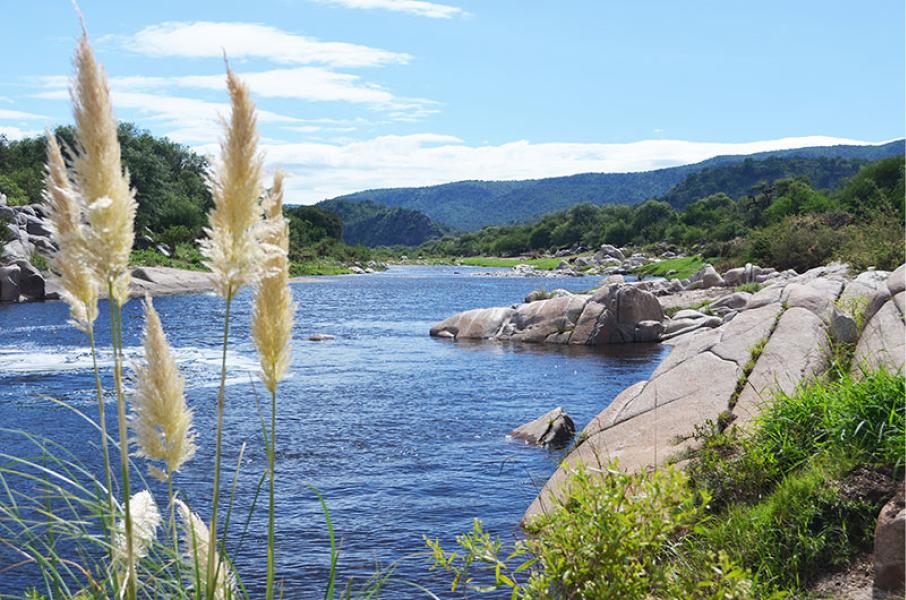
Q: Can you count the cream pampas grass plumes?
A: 7